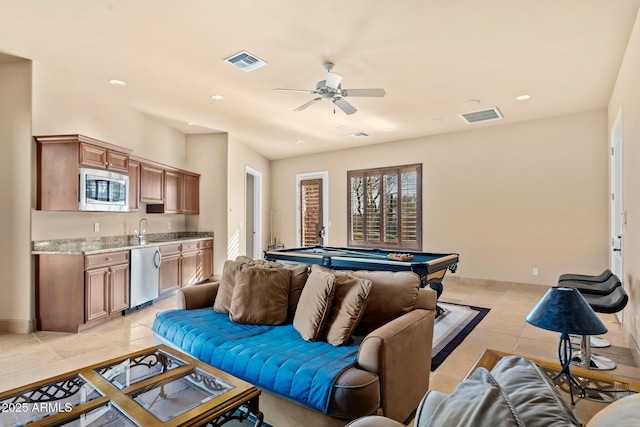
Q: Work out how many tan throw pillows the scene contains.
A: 4